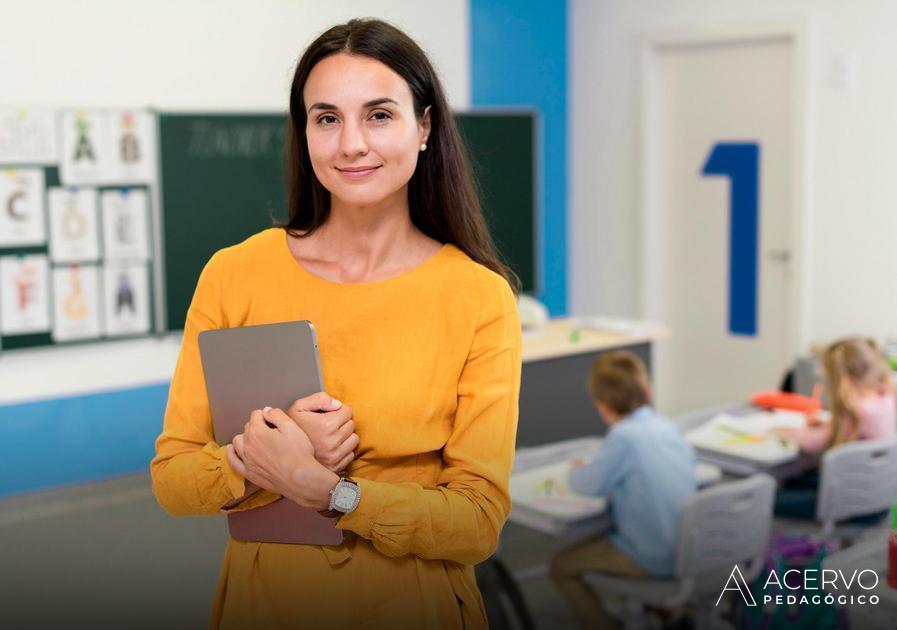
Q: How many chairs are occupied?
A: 2